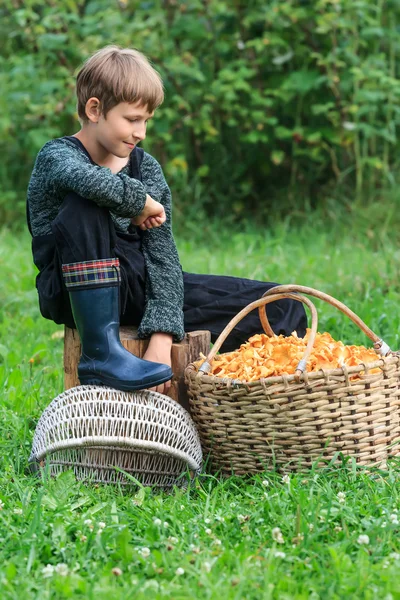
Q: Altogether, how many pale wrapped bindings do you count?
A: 3